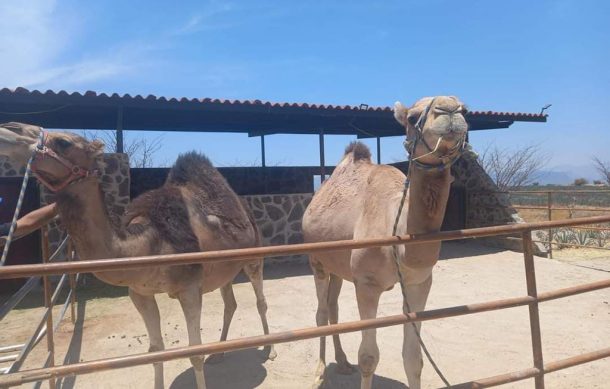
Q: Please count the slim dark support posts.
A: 4